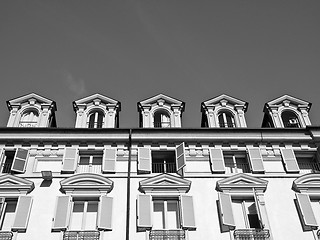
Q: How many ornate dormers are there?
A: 5